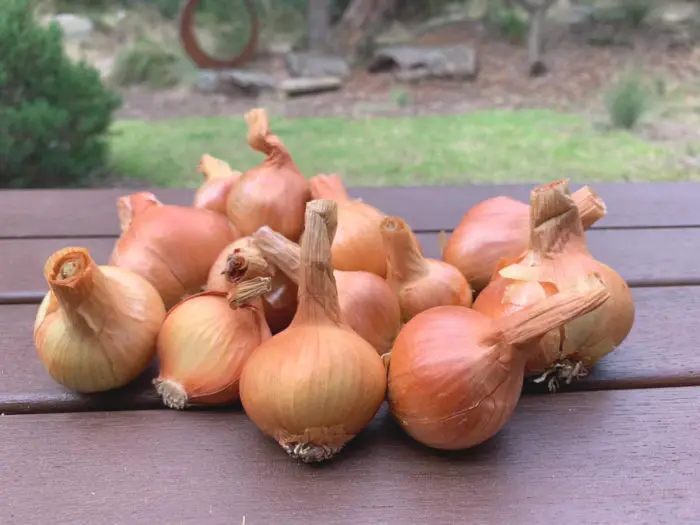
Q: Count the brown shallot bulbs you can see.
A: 13